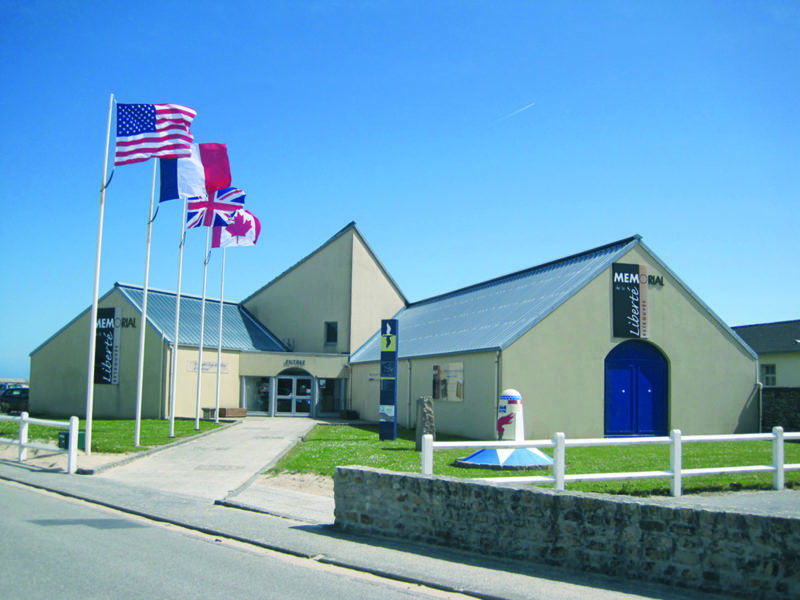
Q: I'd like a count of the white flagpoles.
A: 5